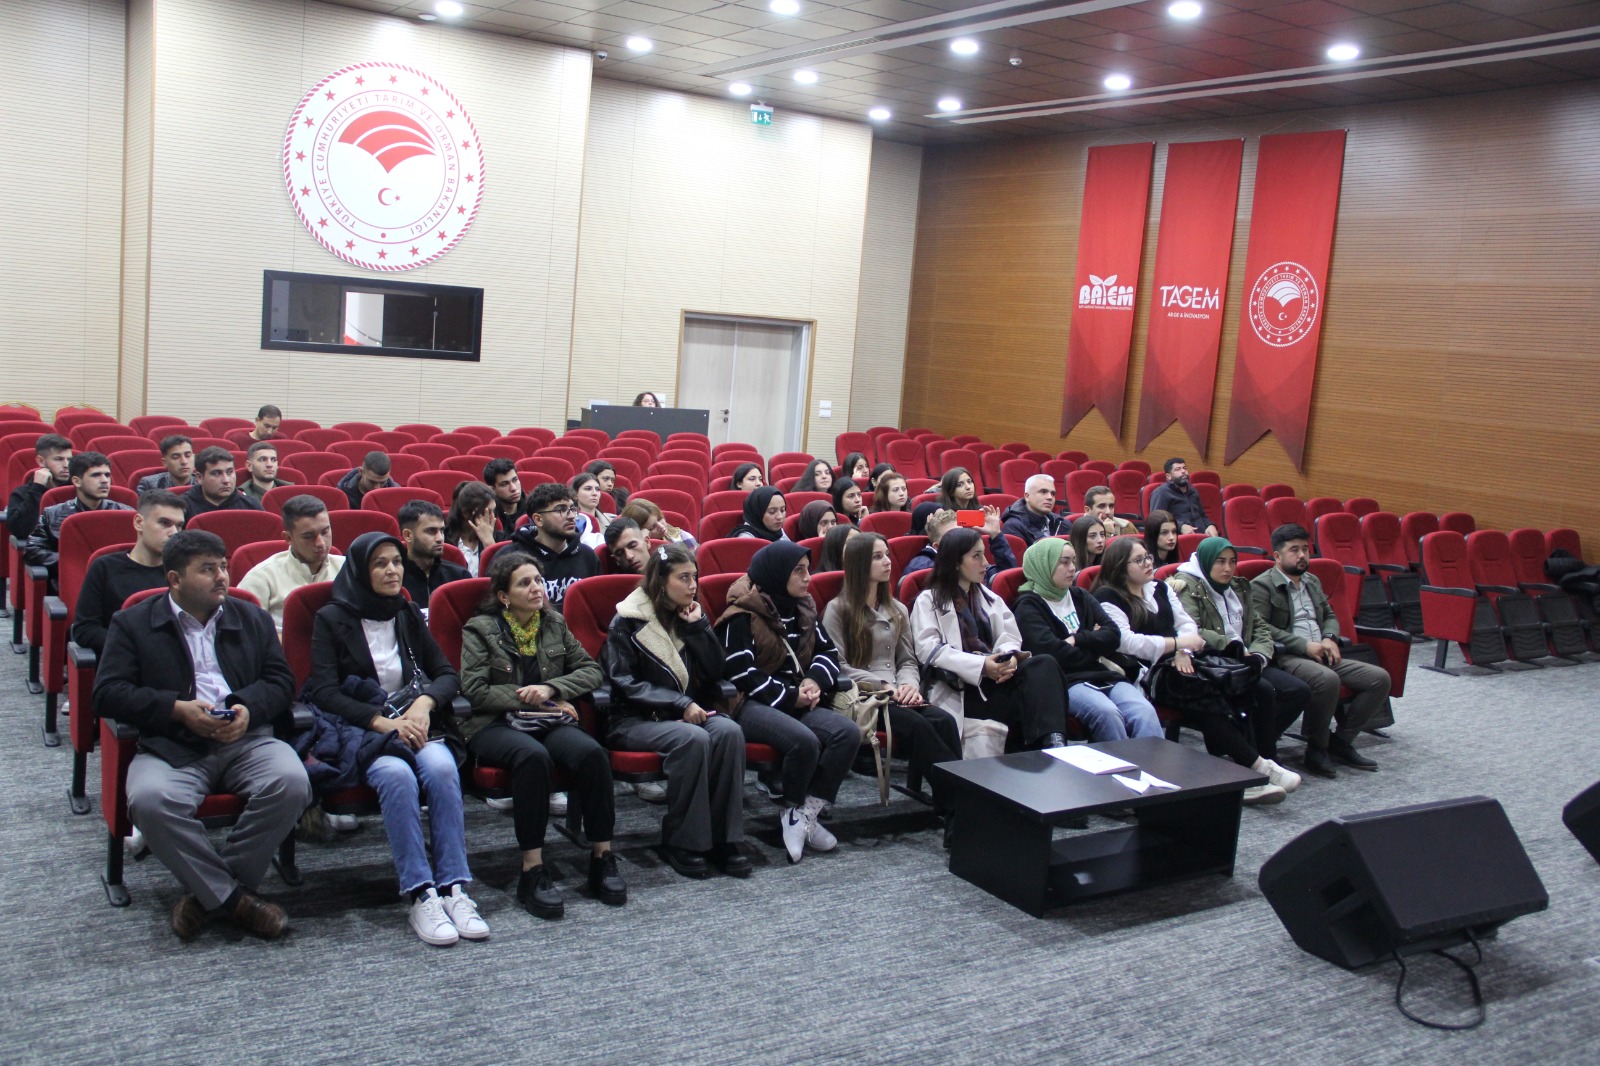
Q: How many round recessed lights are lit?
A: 11